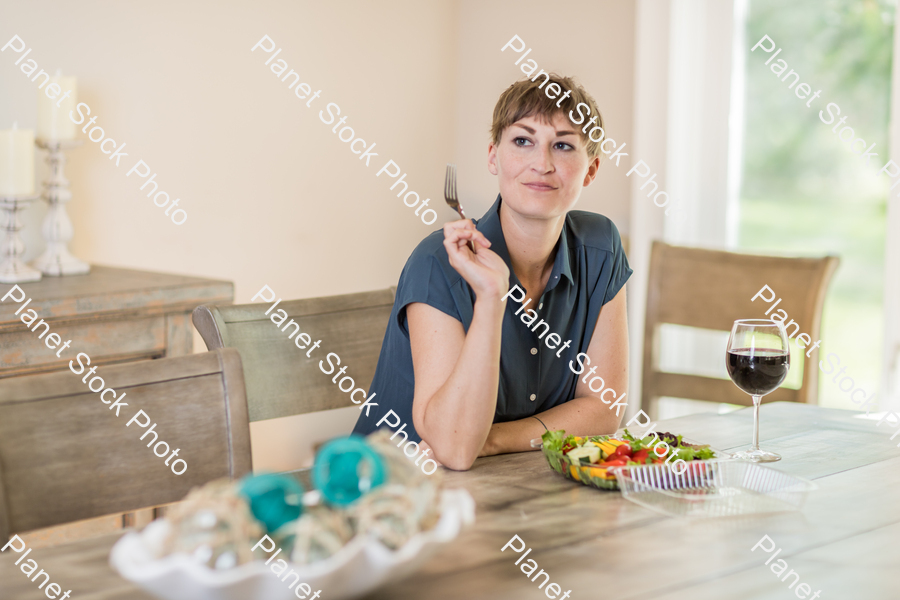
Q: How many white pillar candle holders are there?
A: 2